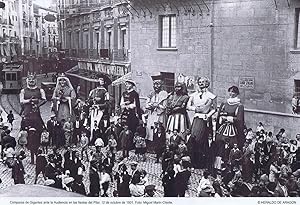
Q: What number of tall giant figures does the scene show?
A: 8